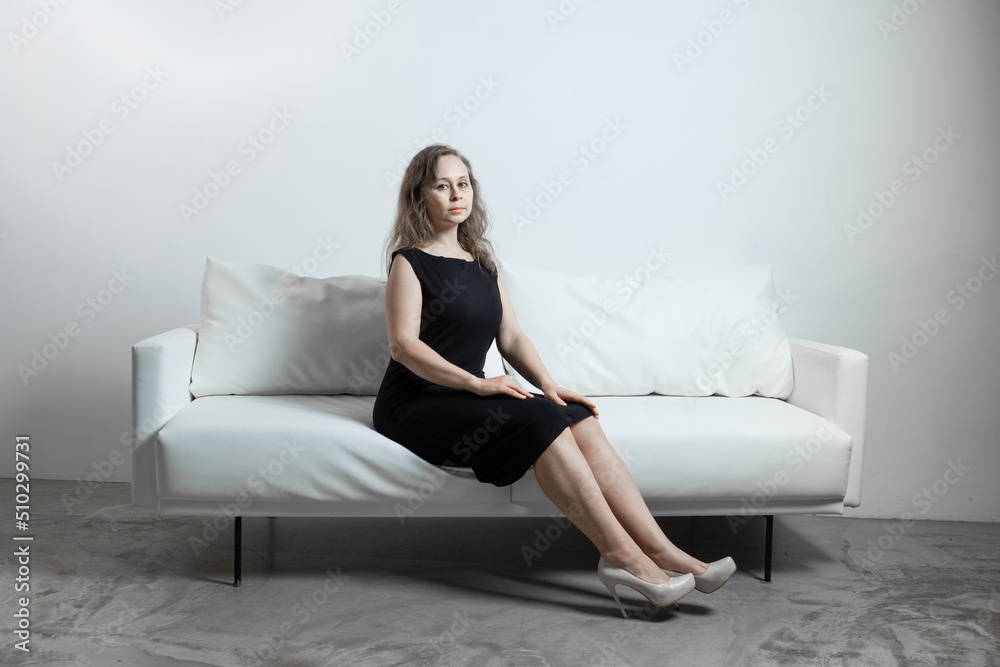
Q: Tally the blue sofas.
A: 0